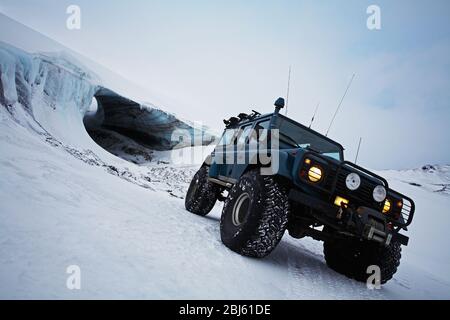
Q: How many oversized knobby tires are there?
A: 3